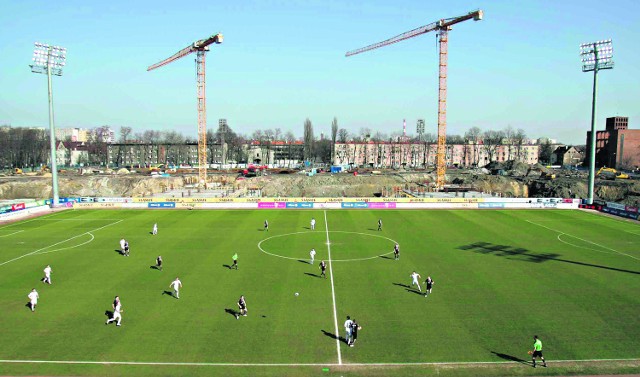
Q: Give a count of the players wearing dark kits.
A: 10